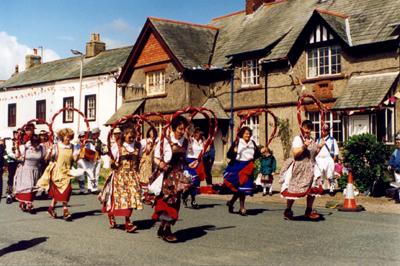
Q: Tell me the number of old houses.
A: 2